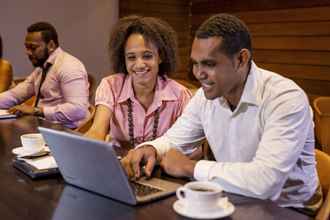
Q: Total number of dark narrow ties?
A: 1